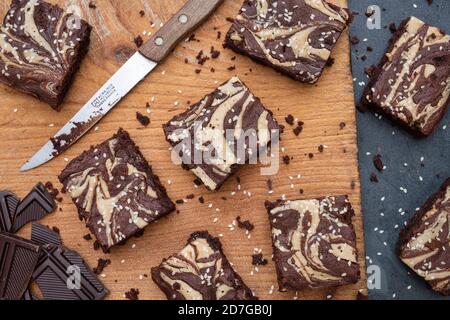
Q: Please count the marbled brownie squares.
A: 8